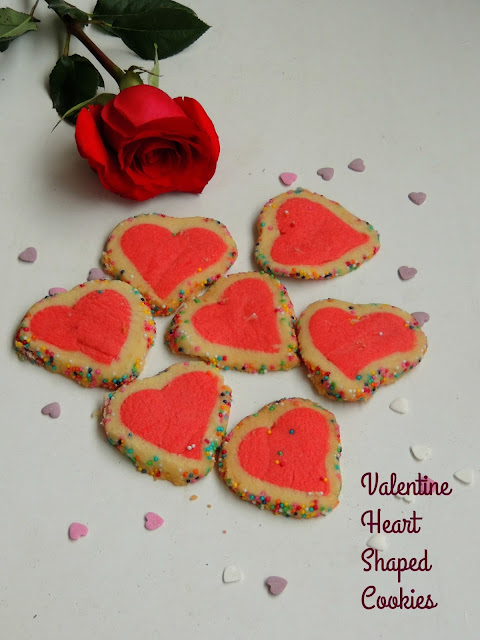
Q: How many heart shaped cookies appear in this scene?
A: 7